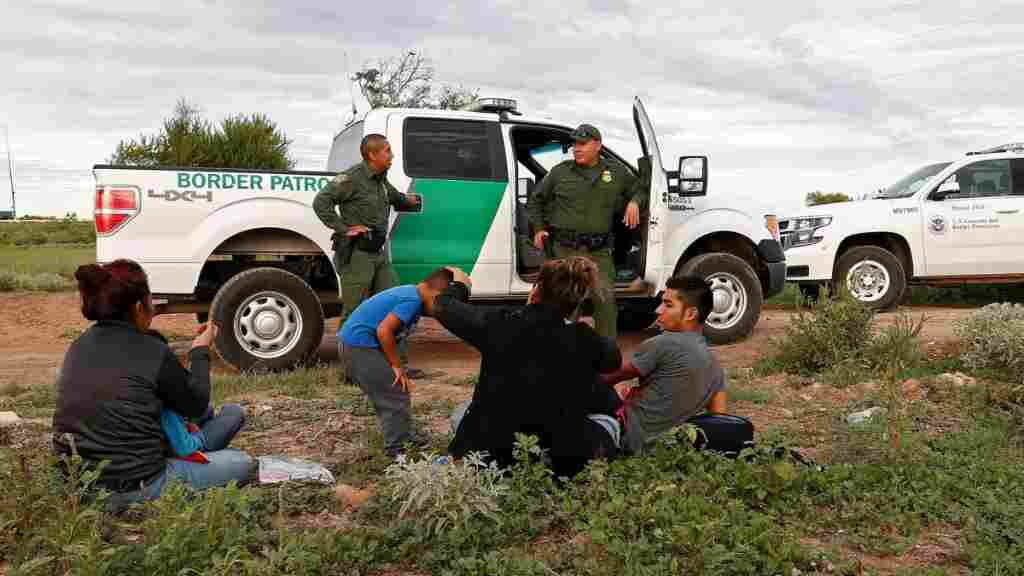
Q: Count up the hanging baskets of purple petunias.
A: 0